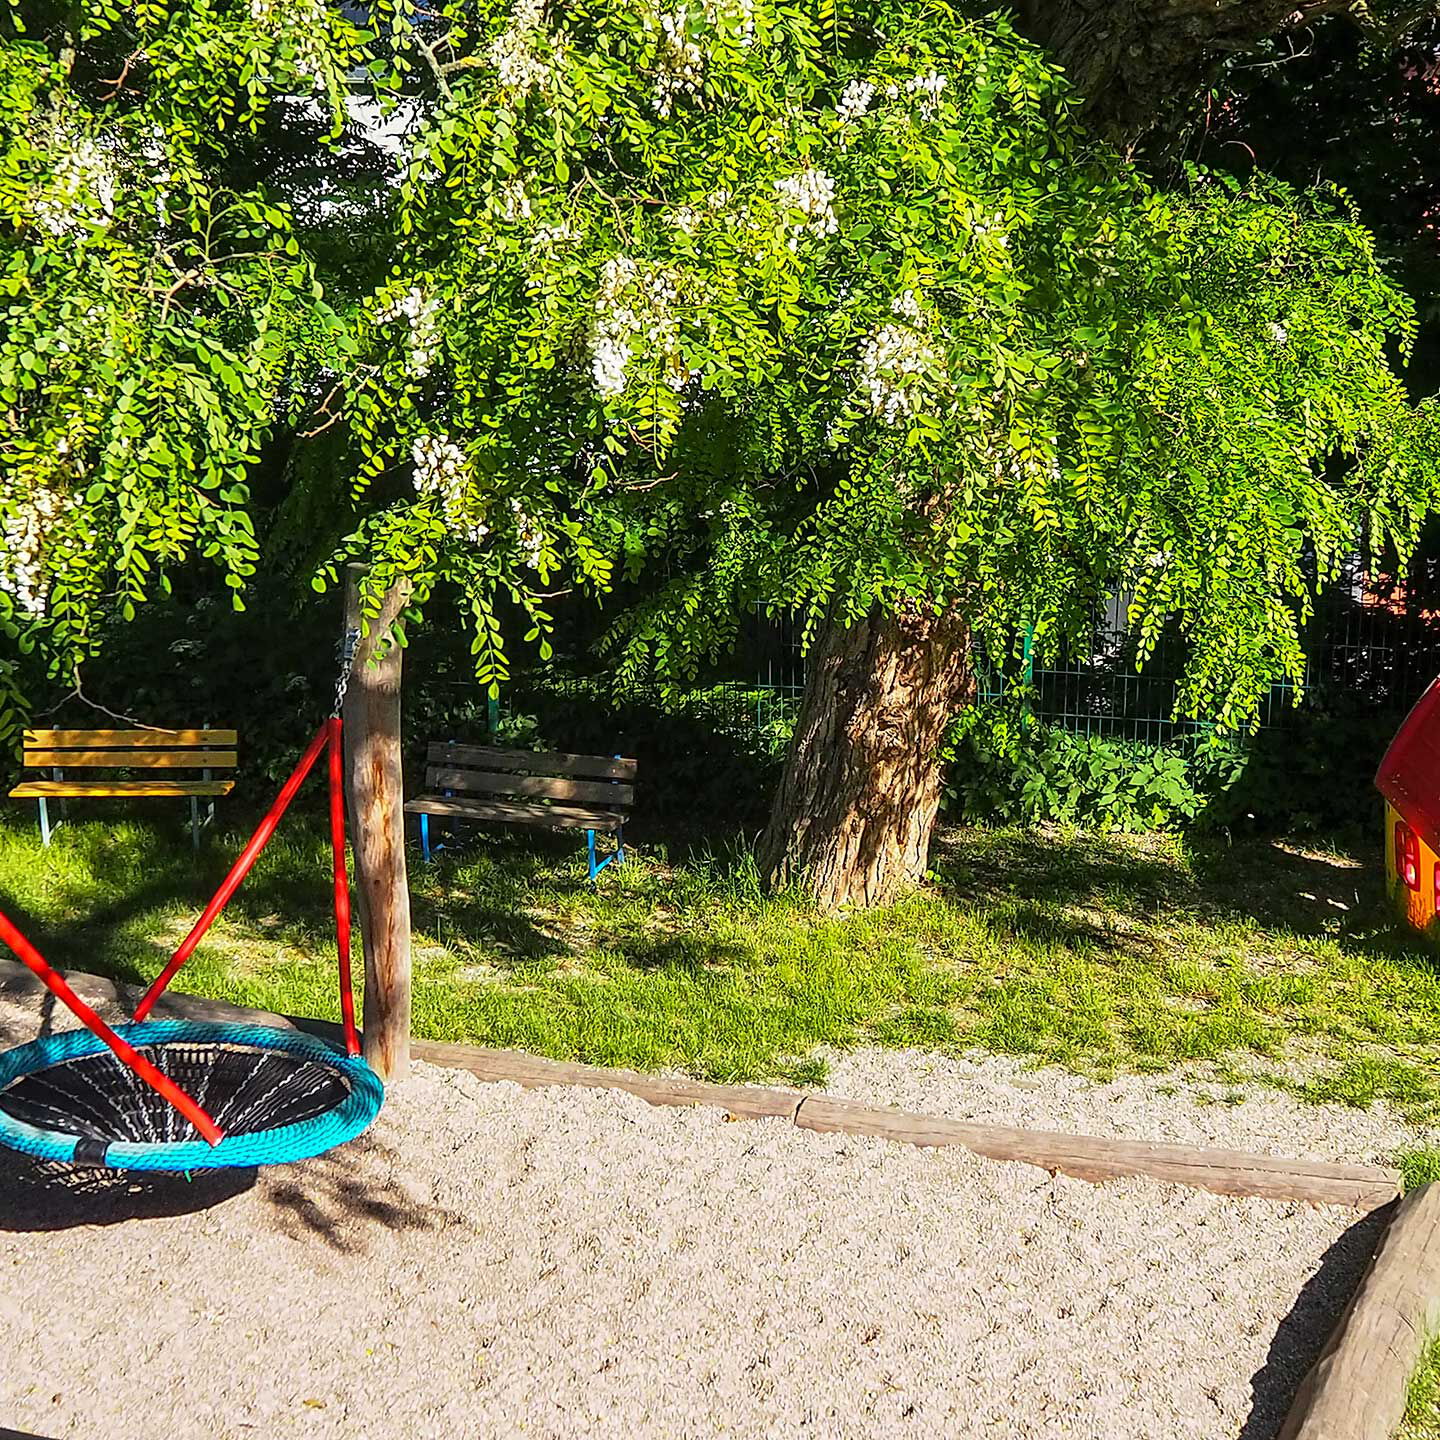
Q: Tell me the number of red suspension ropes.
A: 3